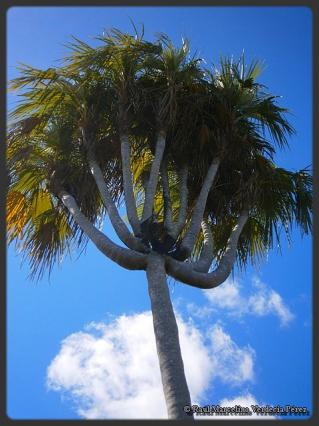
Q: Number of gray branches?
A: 9